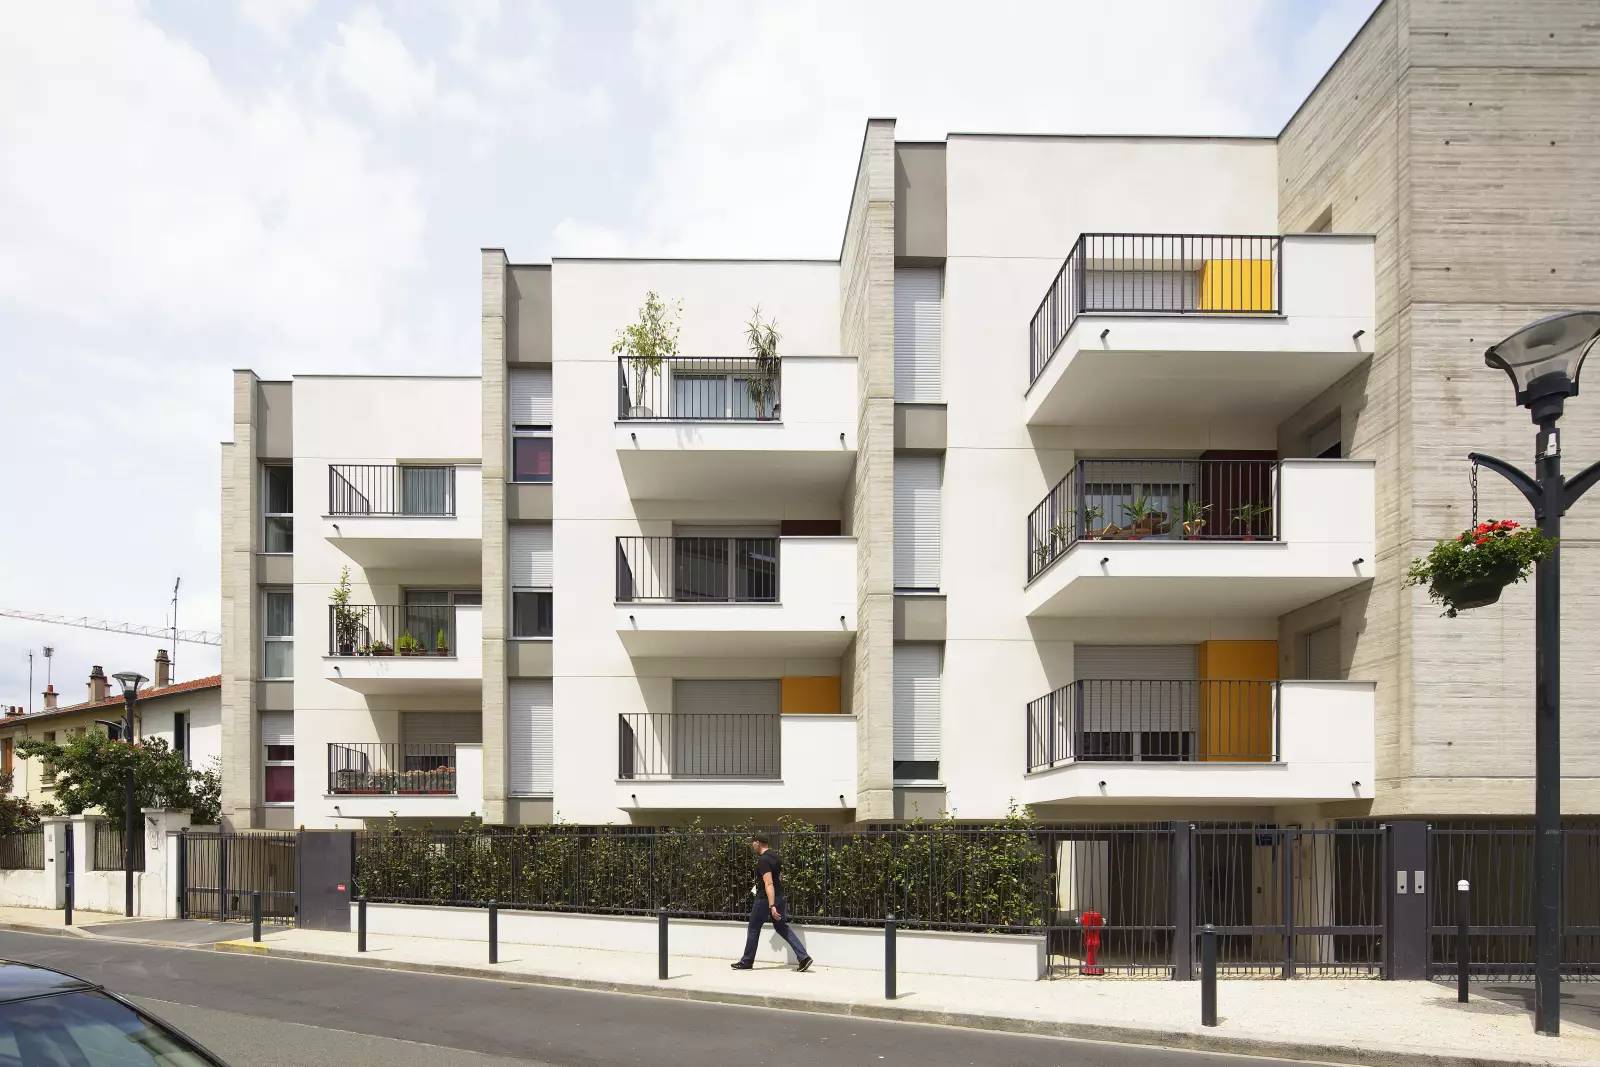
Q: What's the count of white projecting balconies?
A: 9